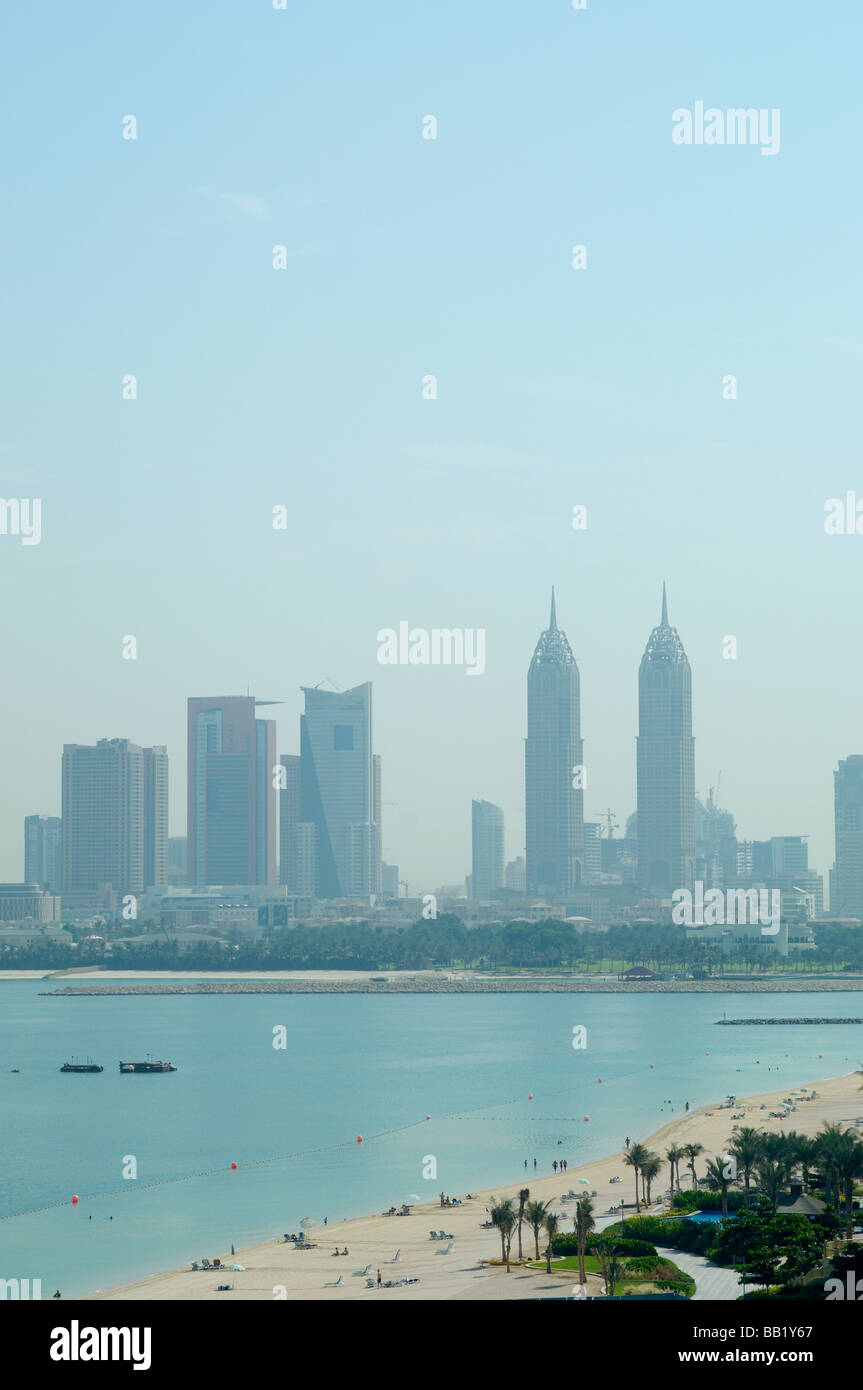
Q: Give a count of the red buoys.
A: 10